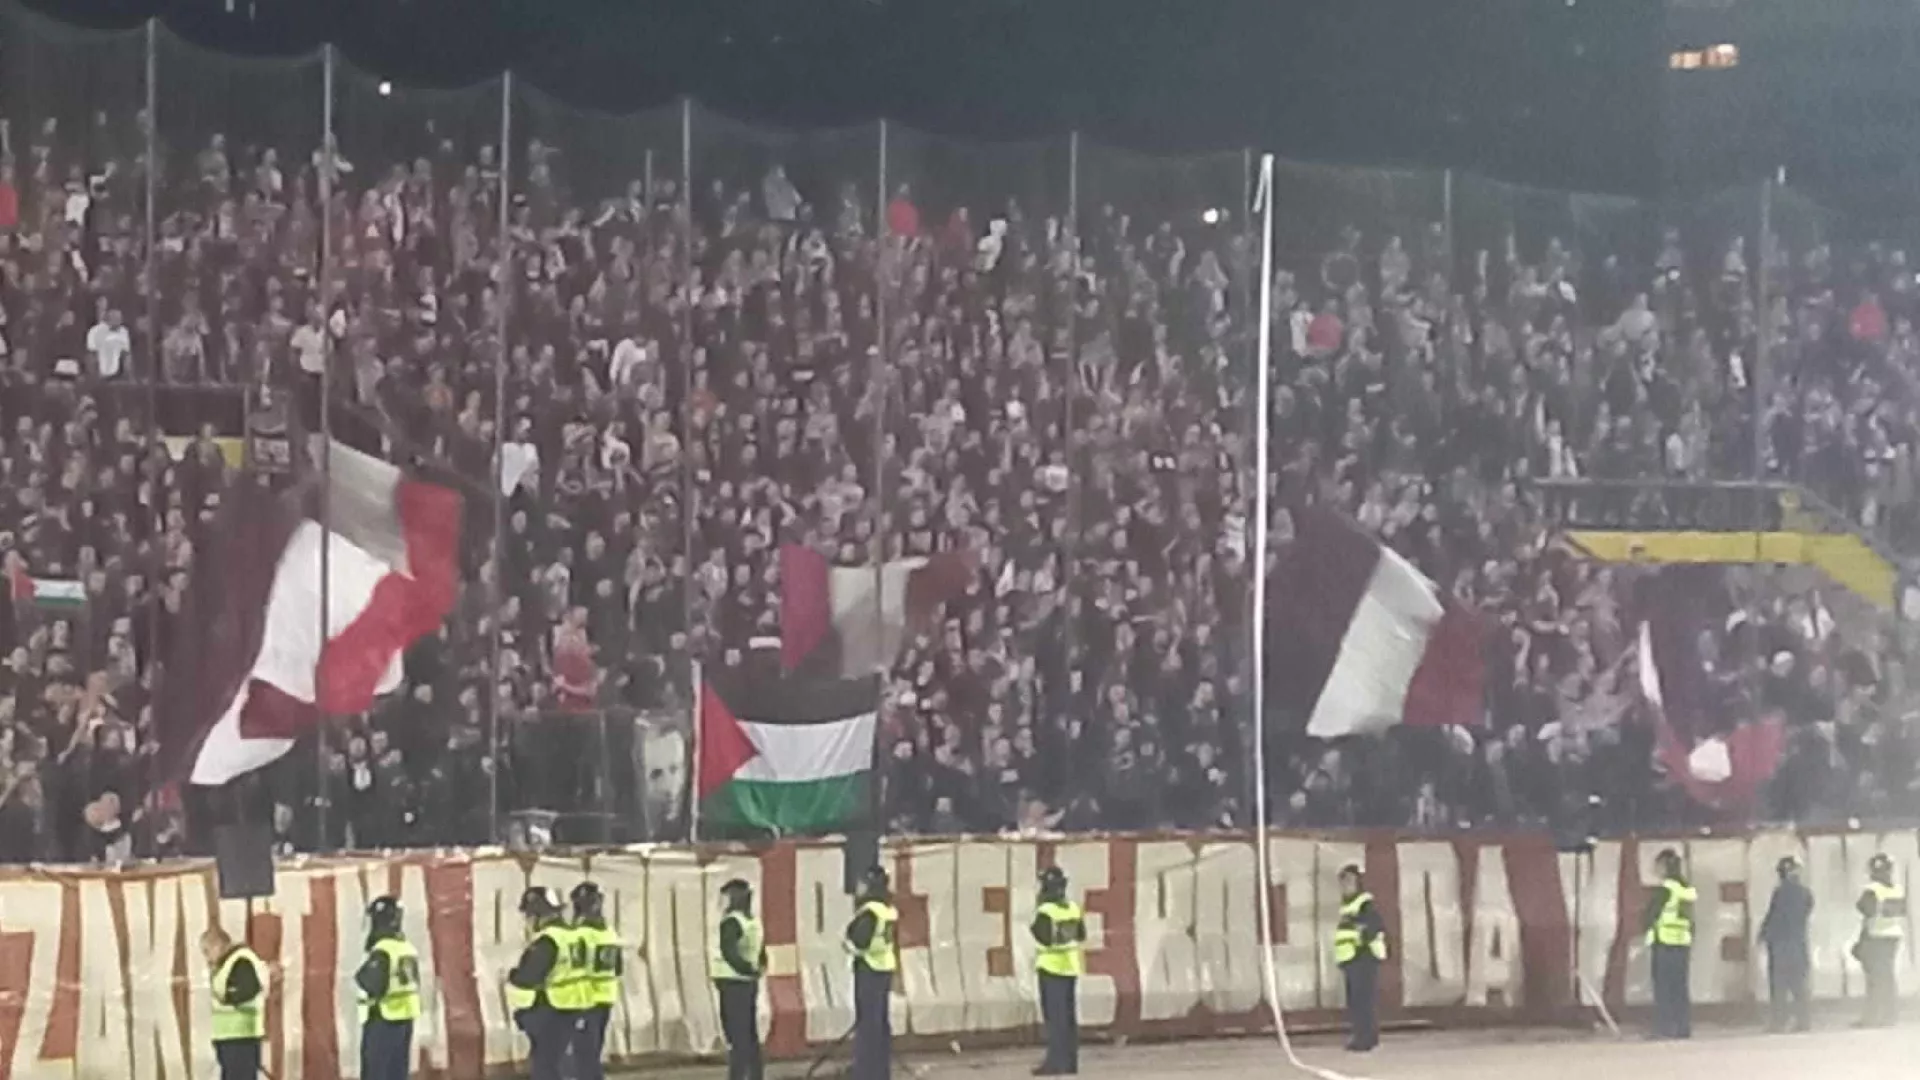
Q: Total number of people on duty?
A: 11